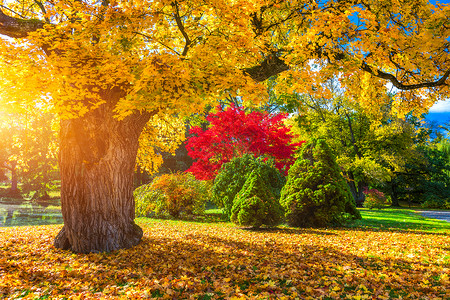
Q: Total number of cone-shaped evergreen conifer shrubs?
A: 2